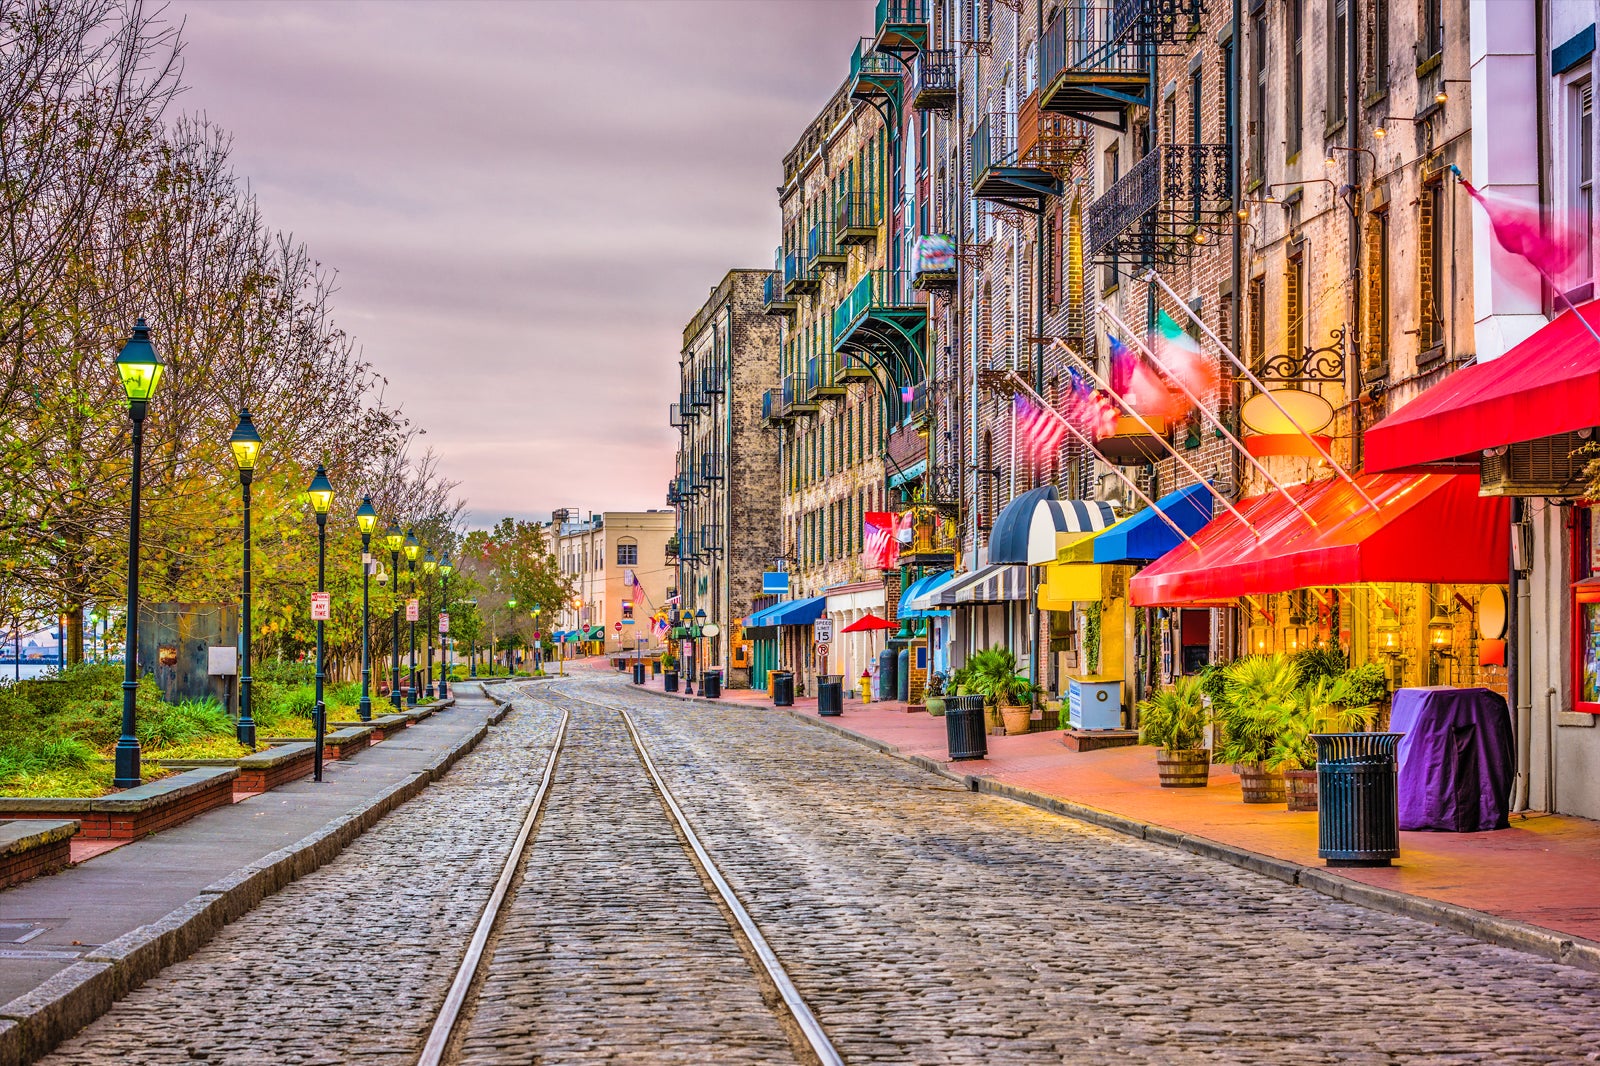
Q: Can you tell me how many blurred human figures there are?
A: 0